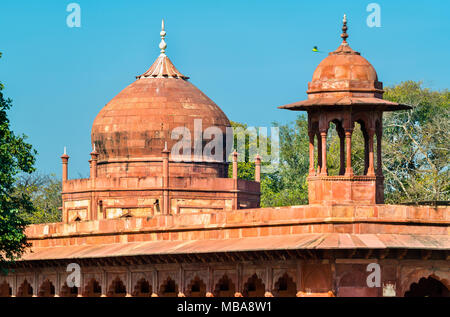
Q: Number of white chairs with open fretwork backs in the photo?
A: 0